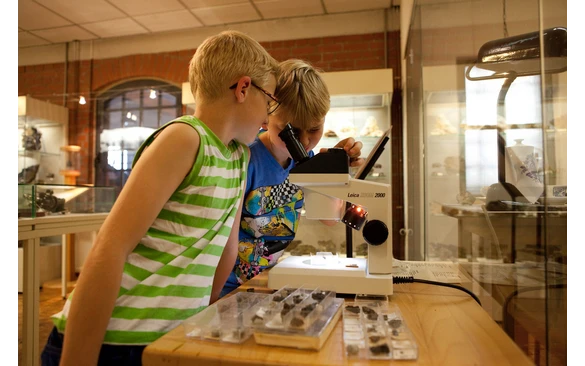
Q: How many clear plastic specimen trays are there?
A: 3